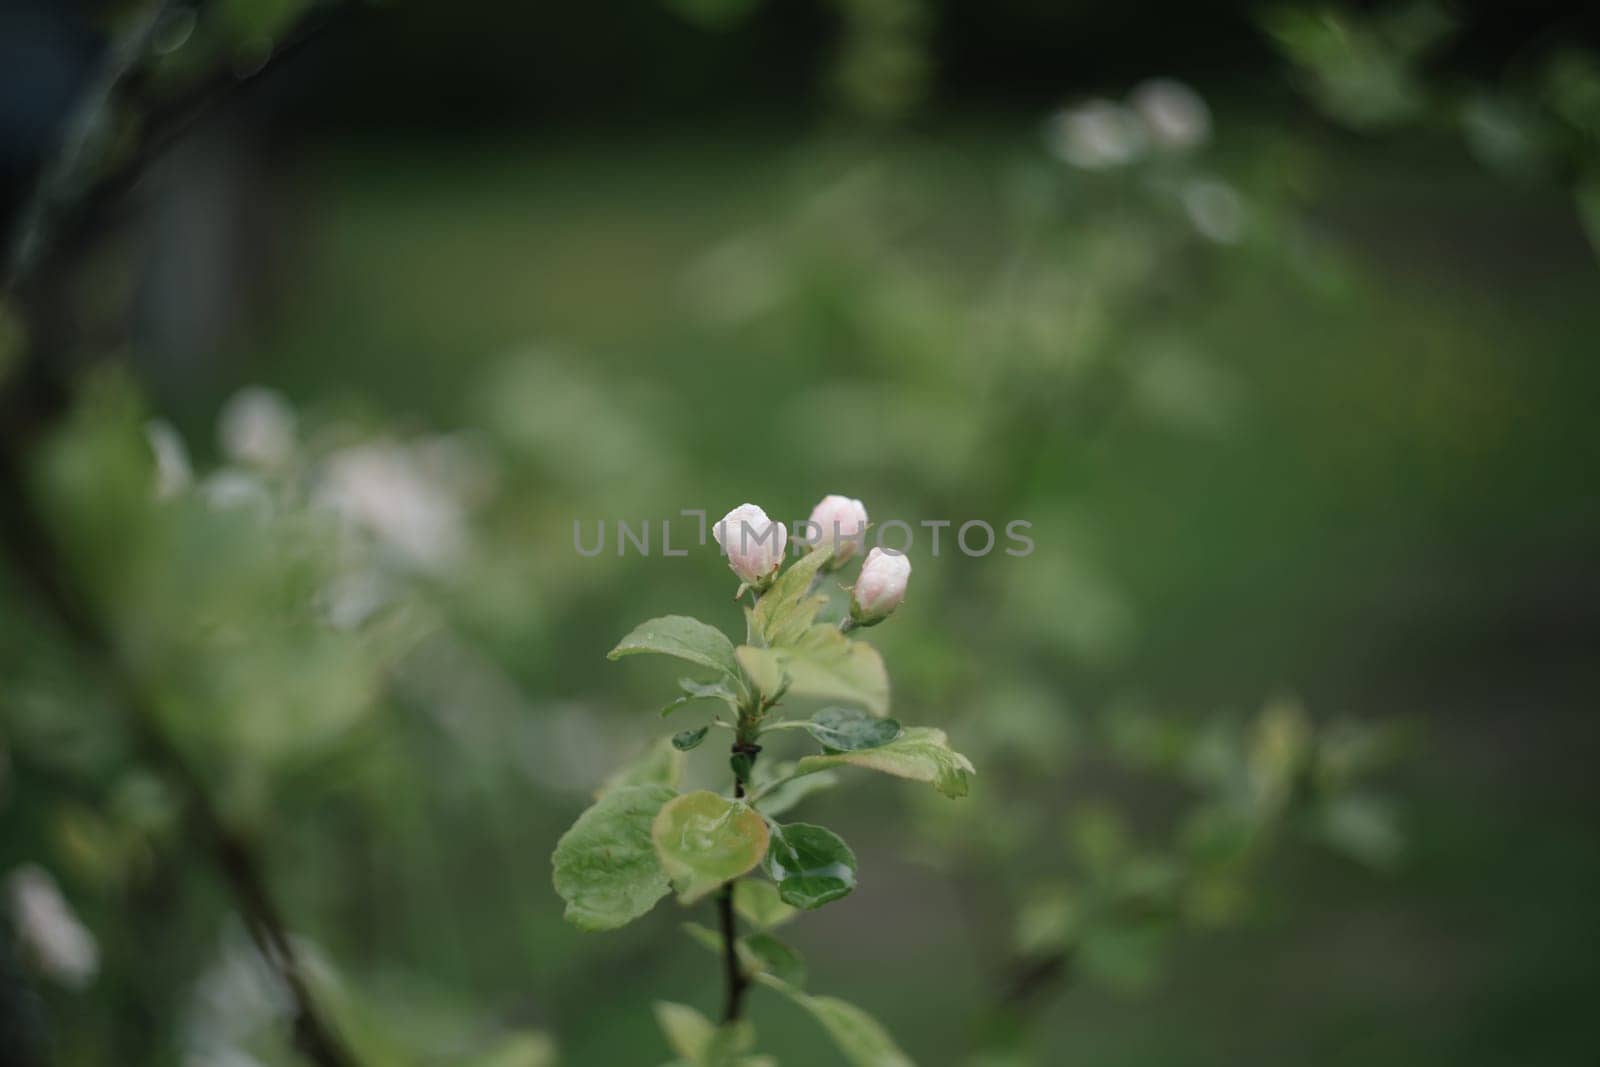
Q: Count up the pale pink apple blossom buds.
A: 3